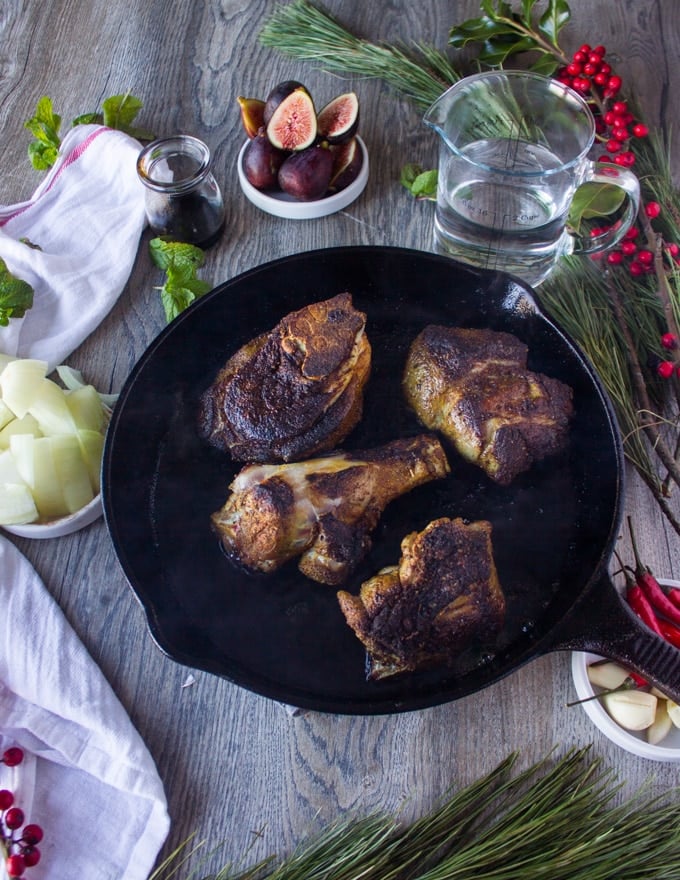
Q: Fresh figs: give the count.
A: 7